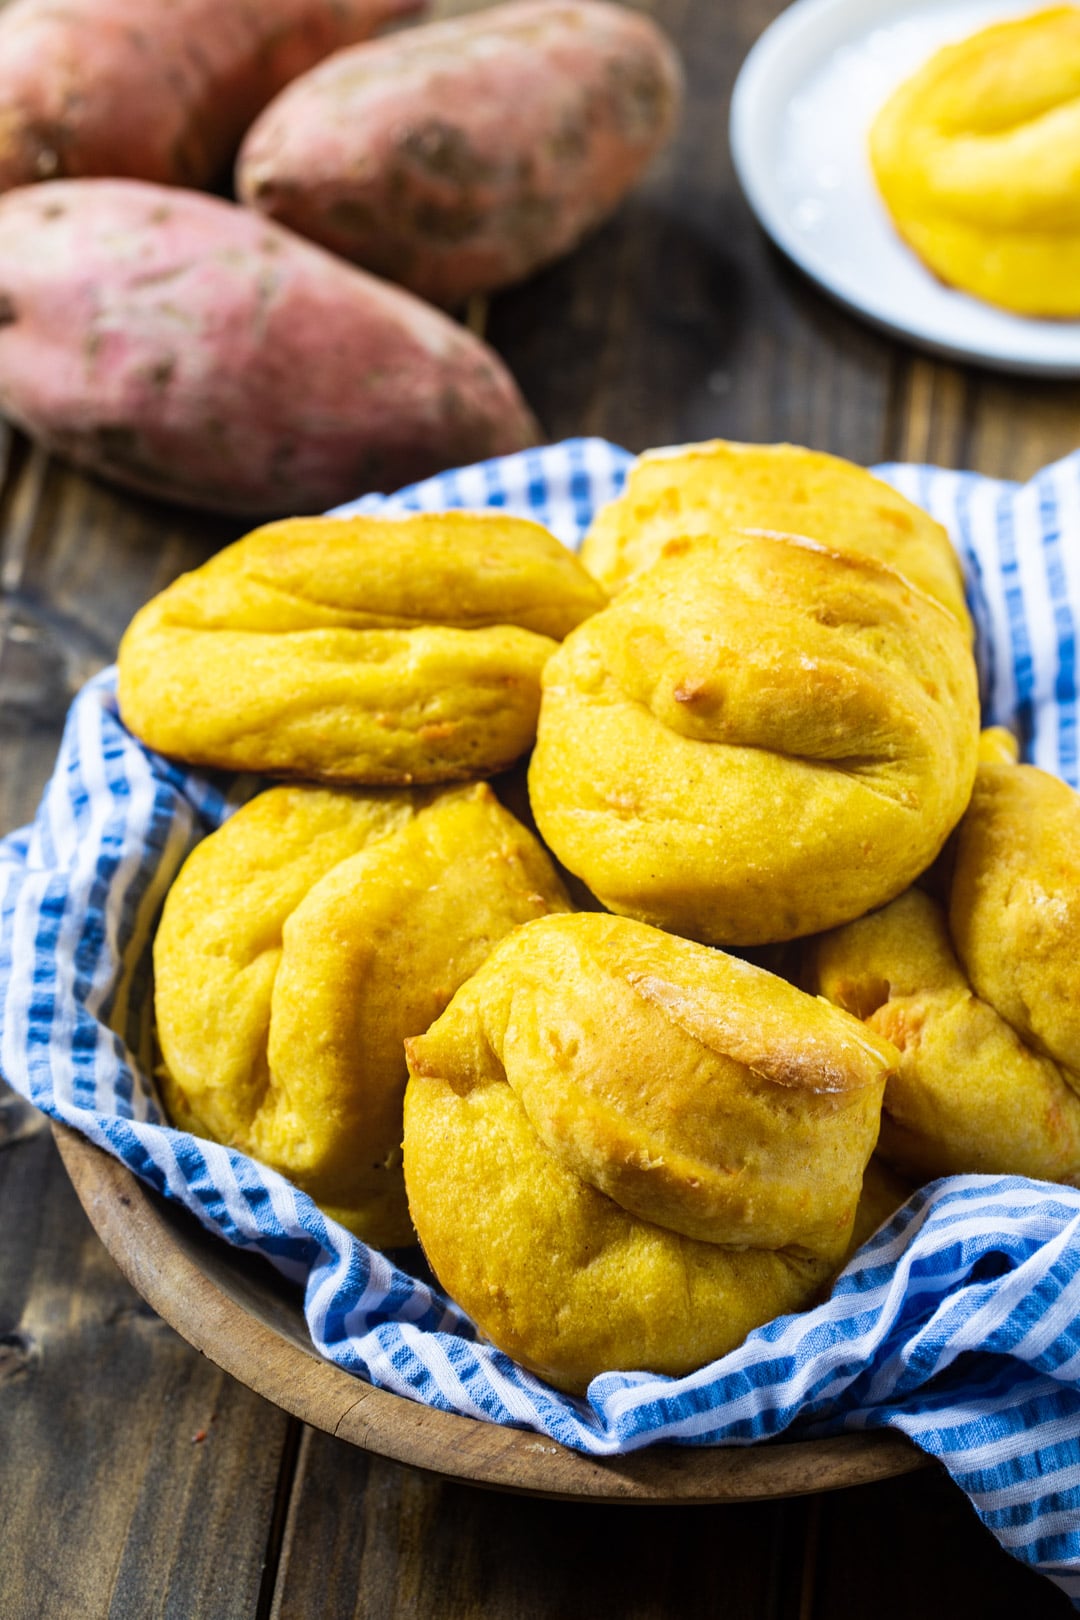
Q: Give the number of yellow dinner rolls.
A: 7